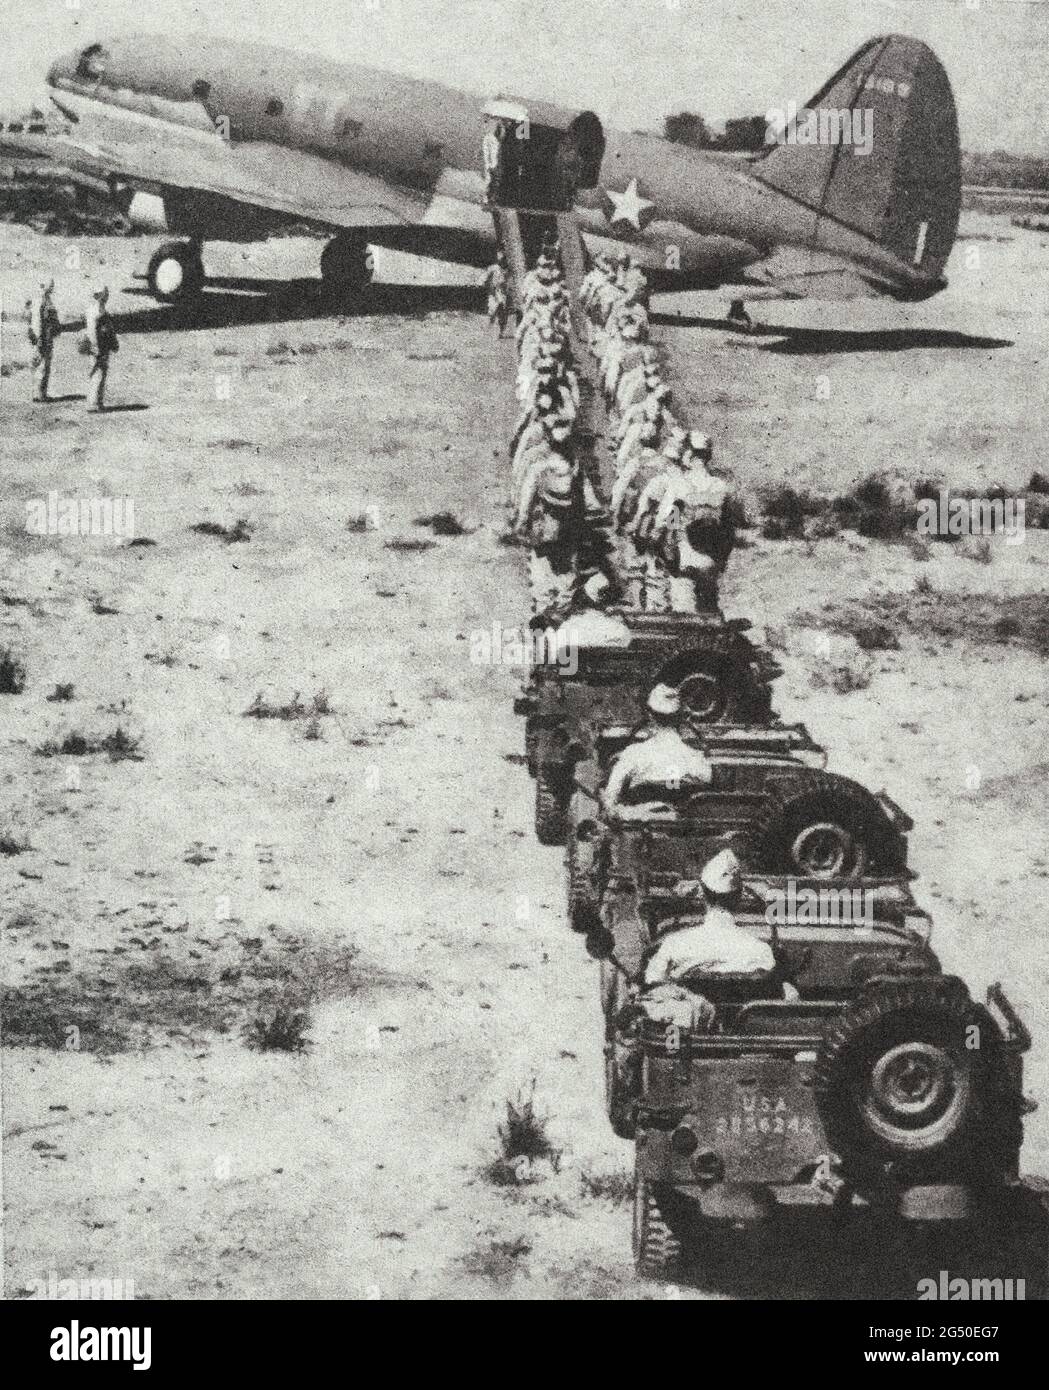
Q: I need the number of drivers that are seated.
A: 3